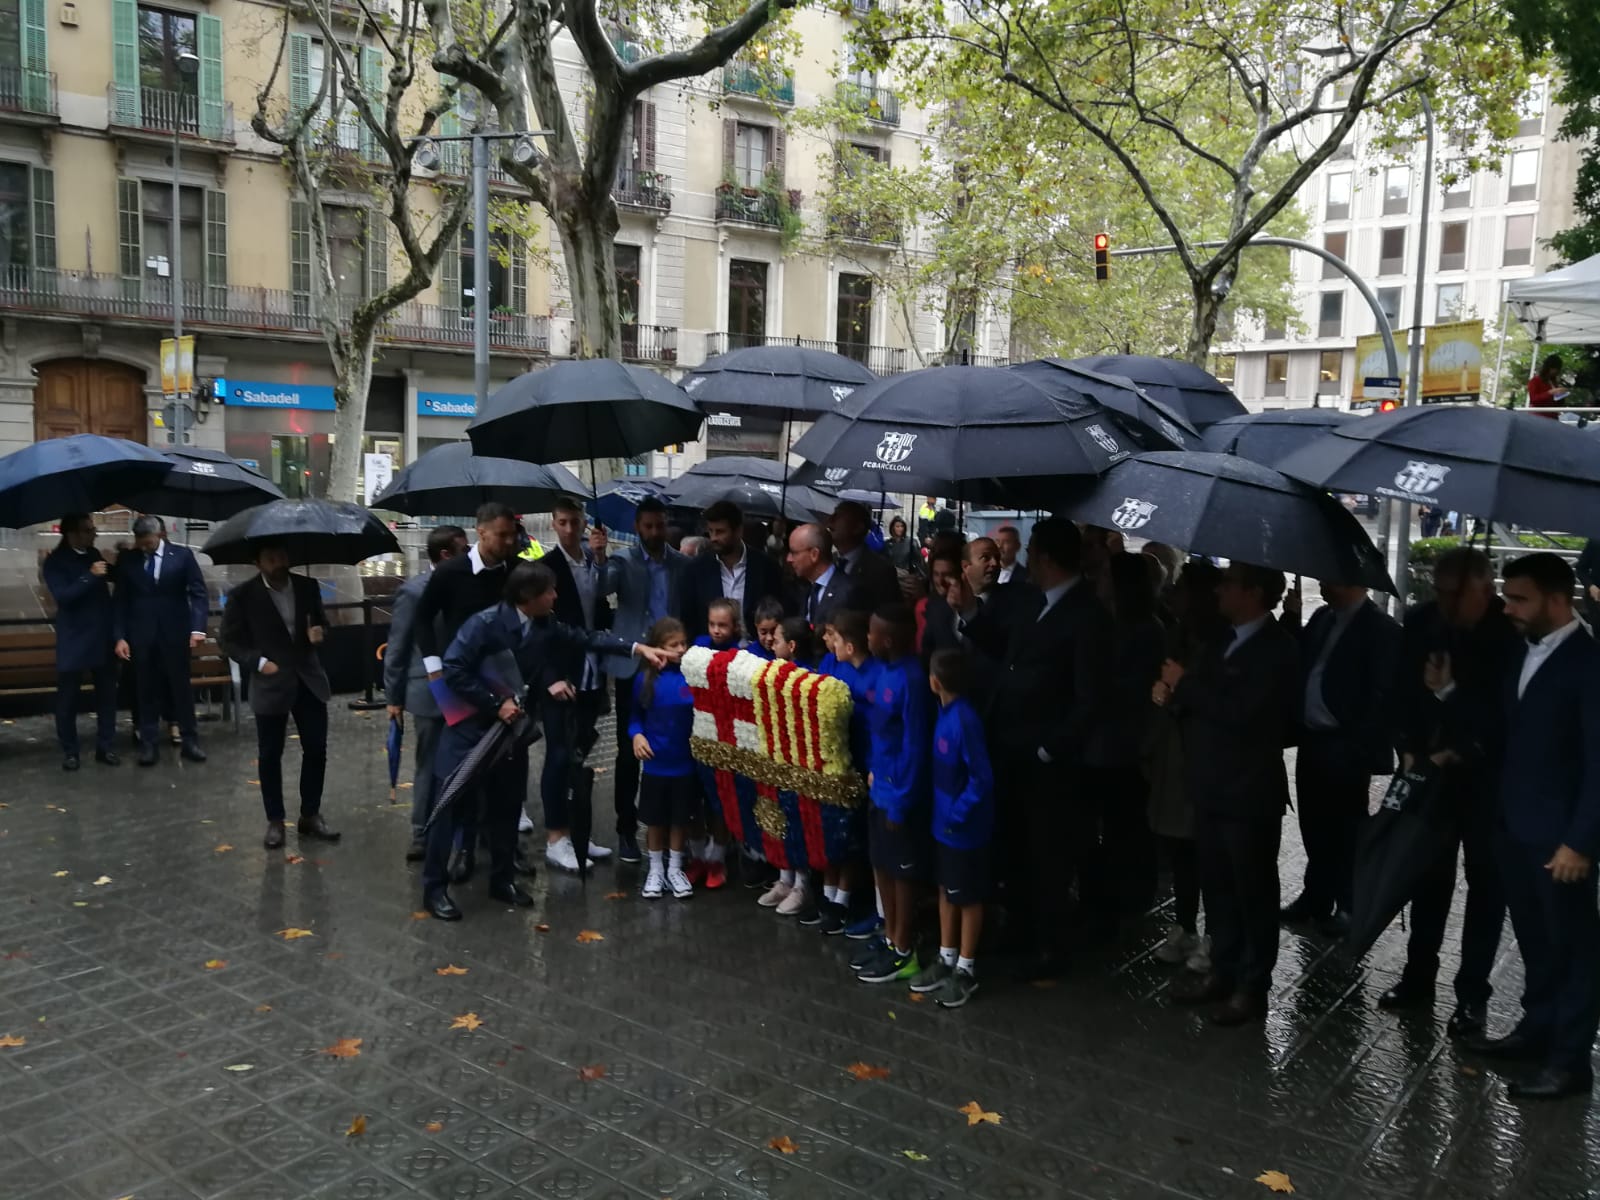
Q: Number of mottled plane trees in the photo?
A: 3